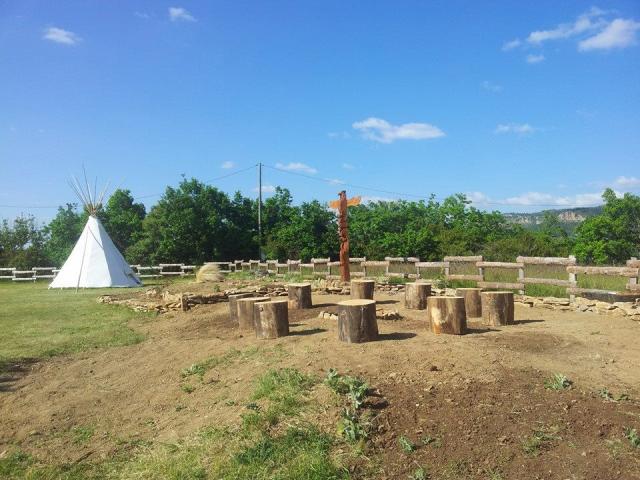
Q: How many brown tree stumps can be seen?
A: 10